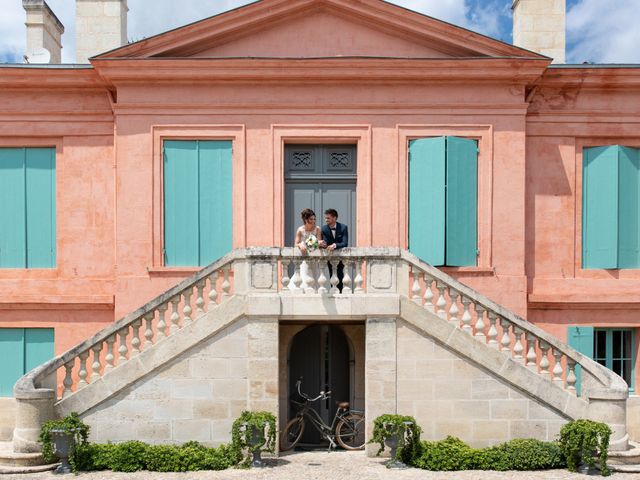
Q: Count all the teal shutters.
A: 11